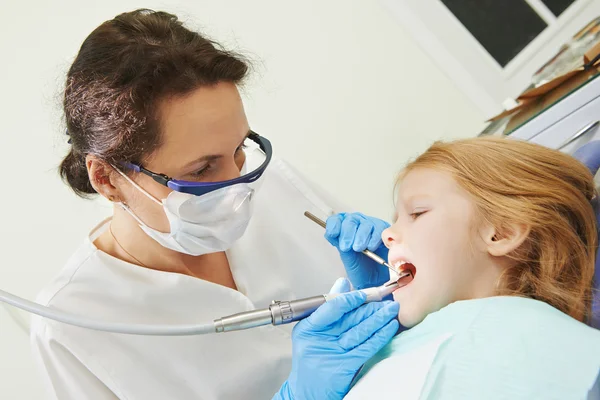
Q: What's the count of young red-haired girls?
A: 1